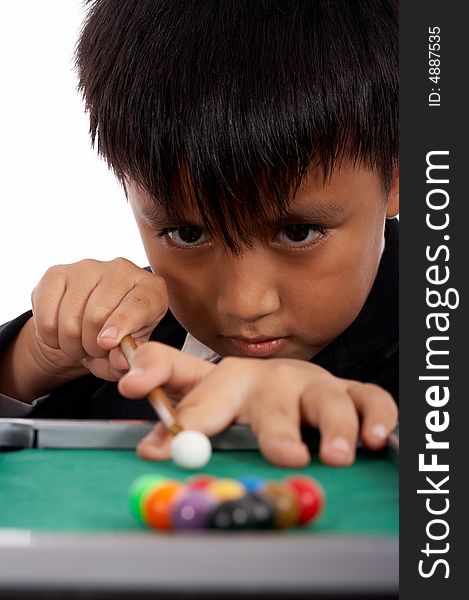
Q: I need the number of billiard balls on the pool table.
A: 11